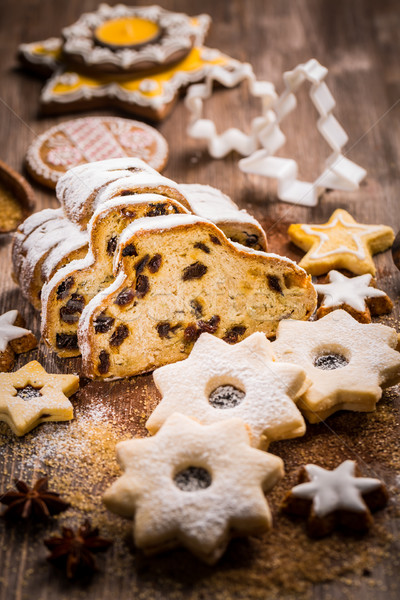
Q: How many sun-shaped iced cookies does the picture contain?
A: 3